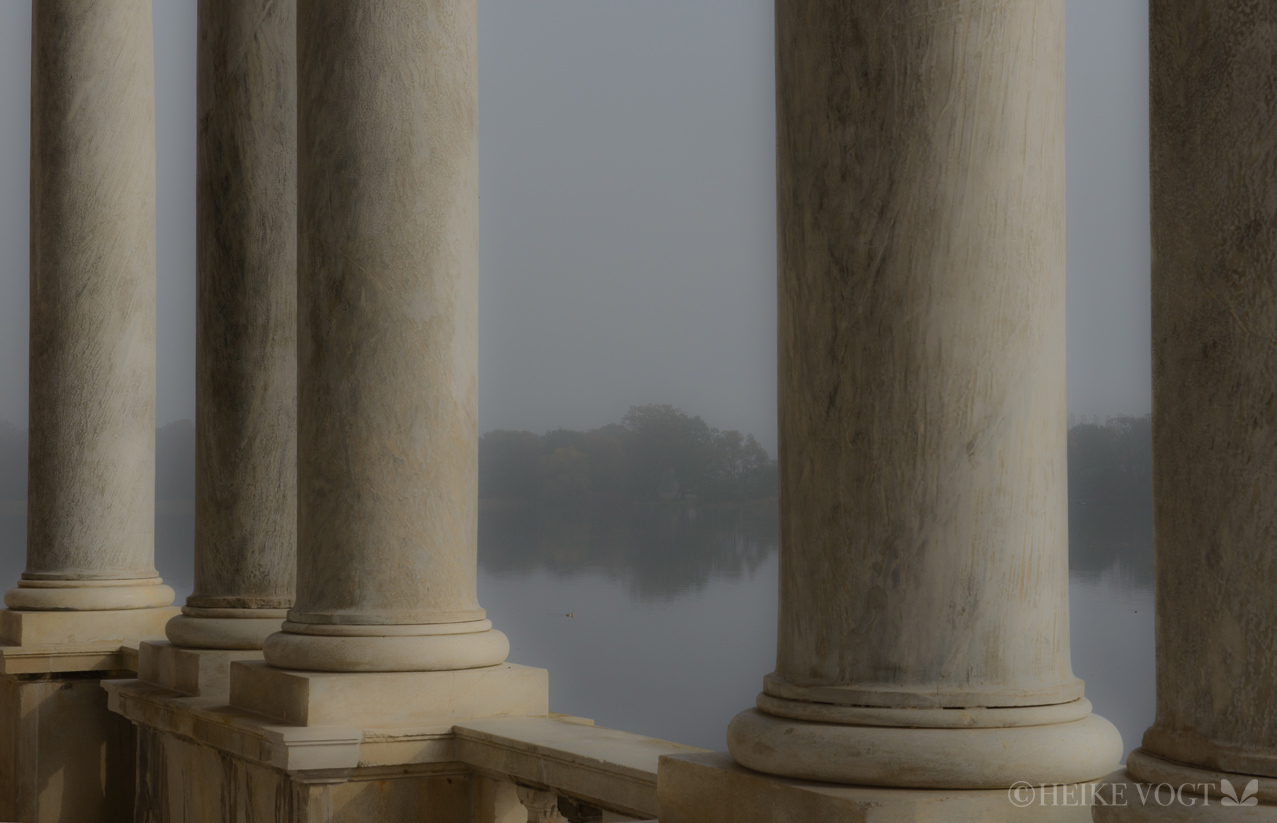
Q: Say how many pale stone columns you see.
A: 5